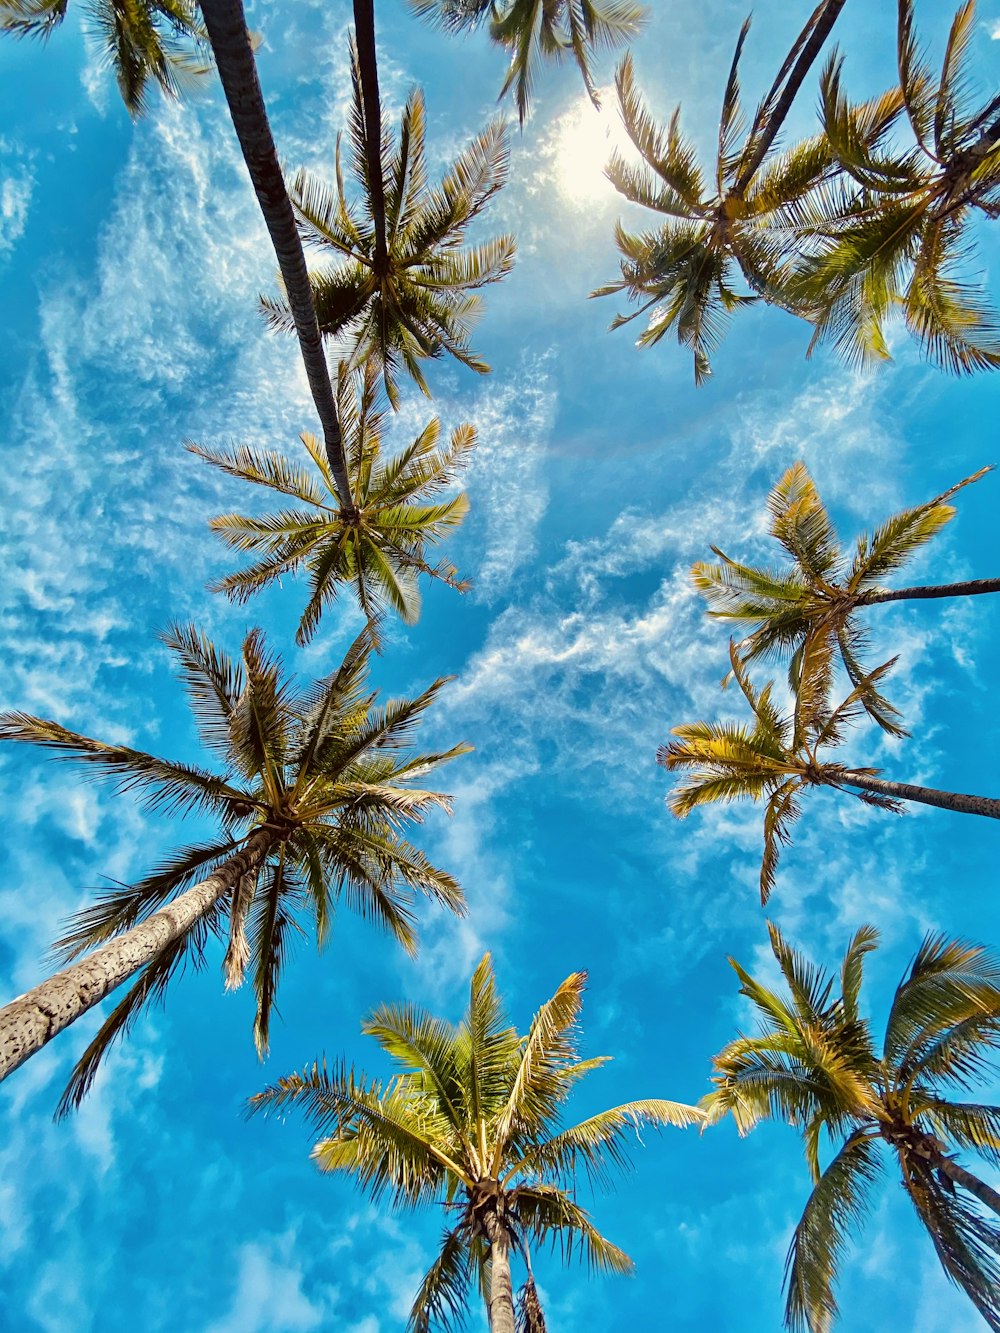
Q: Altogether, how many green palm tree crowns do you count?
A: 11